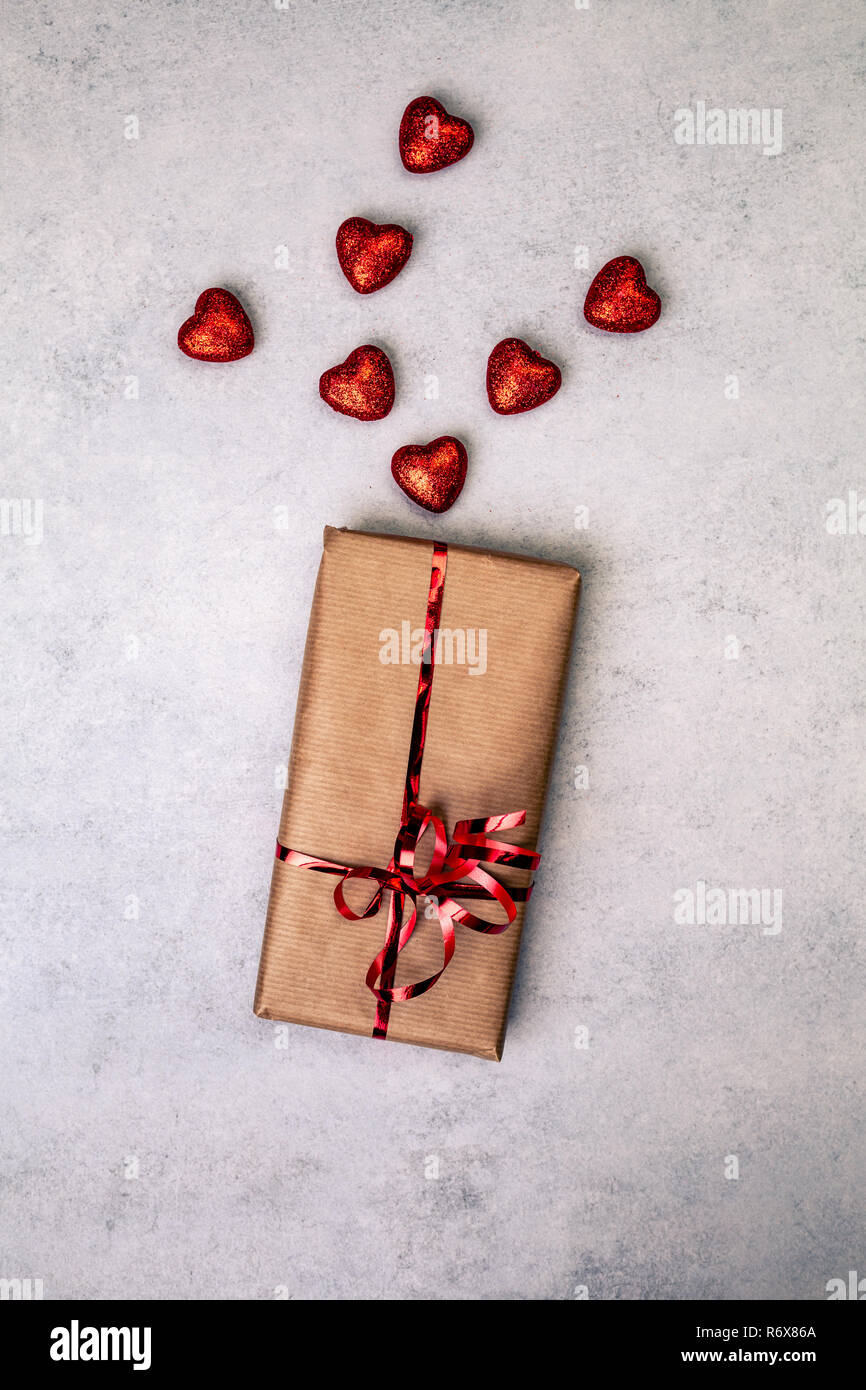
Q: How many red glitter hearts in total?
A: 7